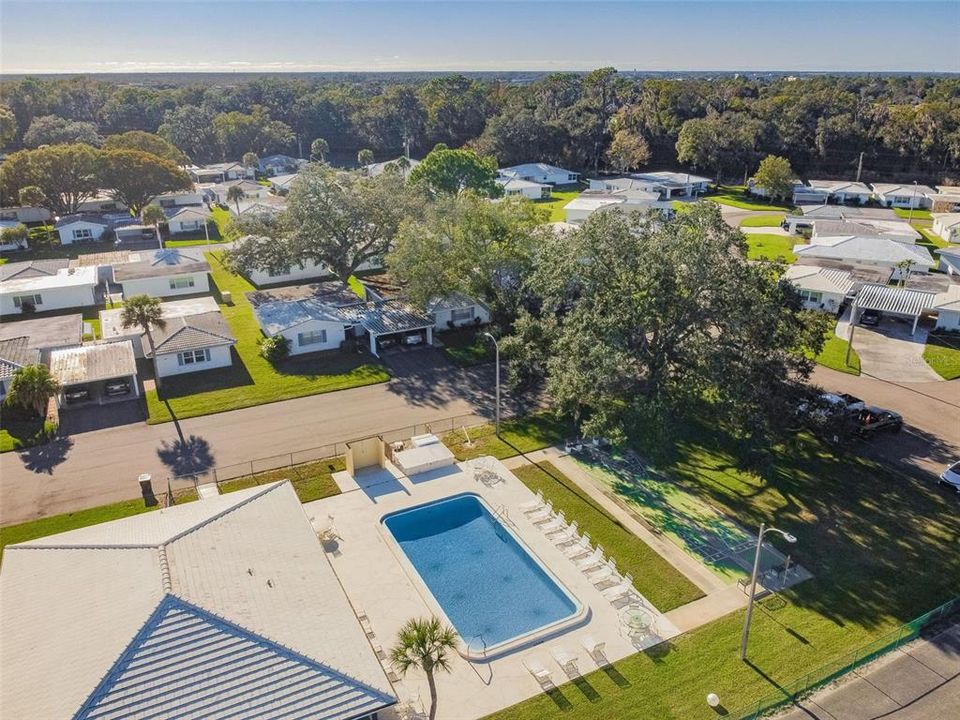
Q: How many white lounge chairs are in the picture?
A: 11